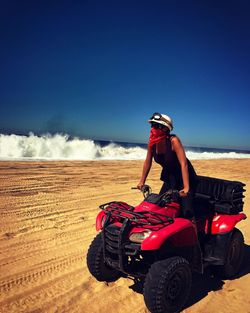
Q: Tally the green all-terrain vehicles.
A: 0